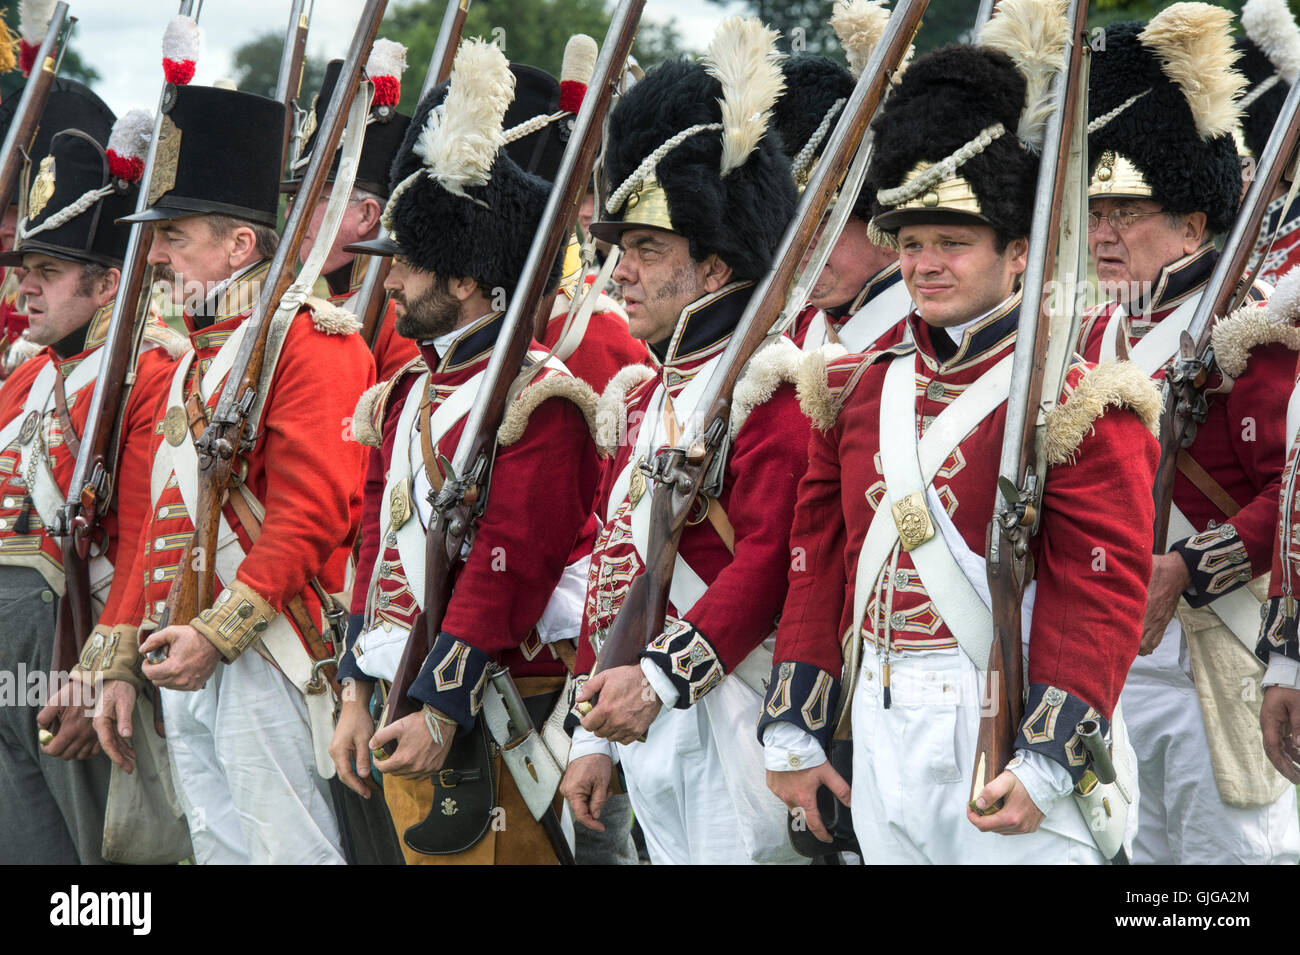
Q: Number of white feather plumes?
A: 6